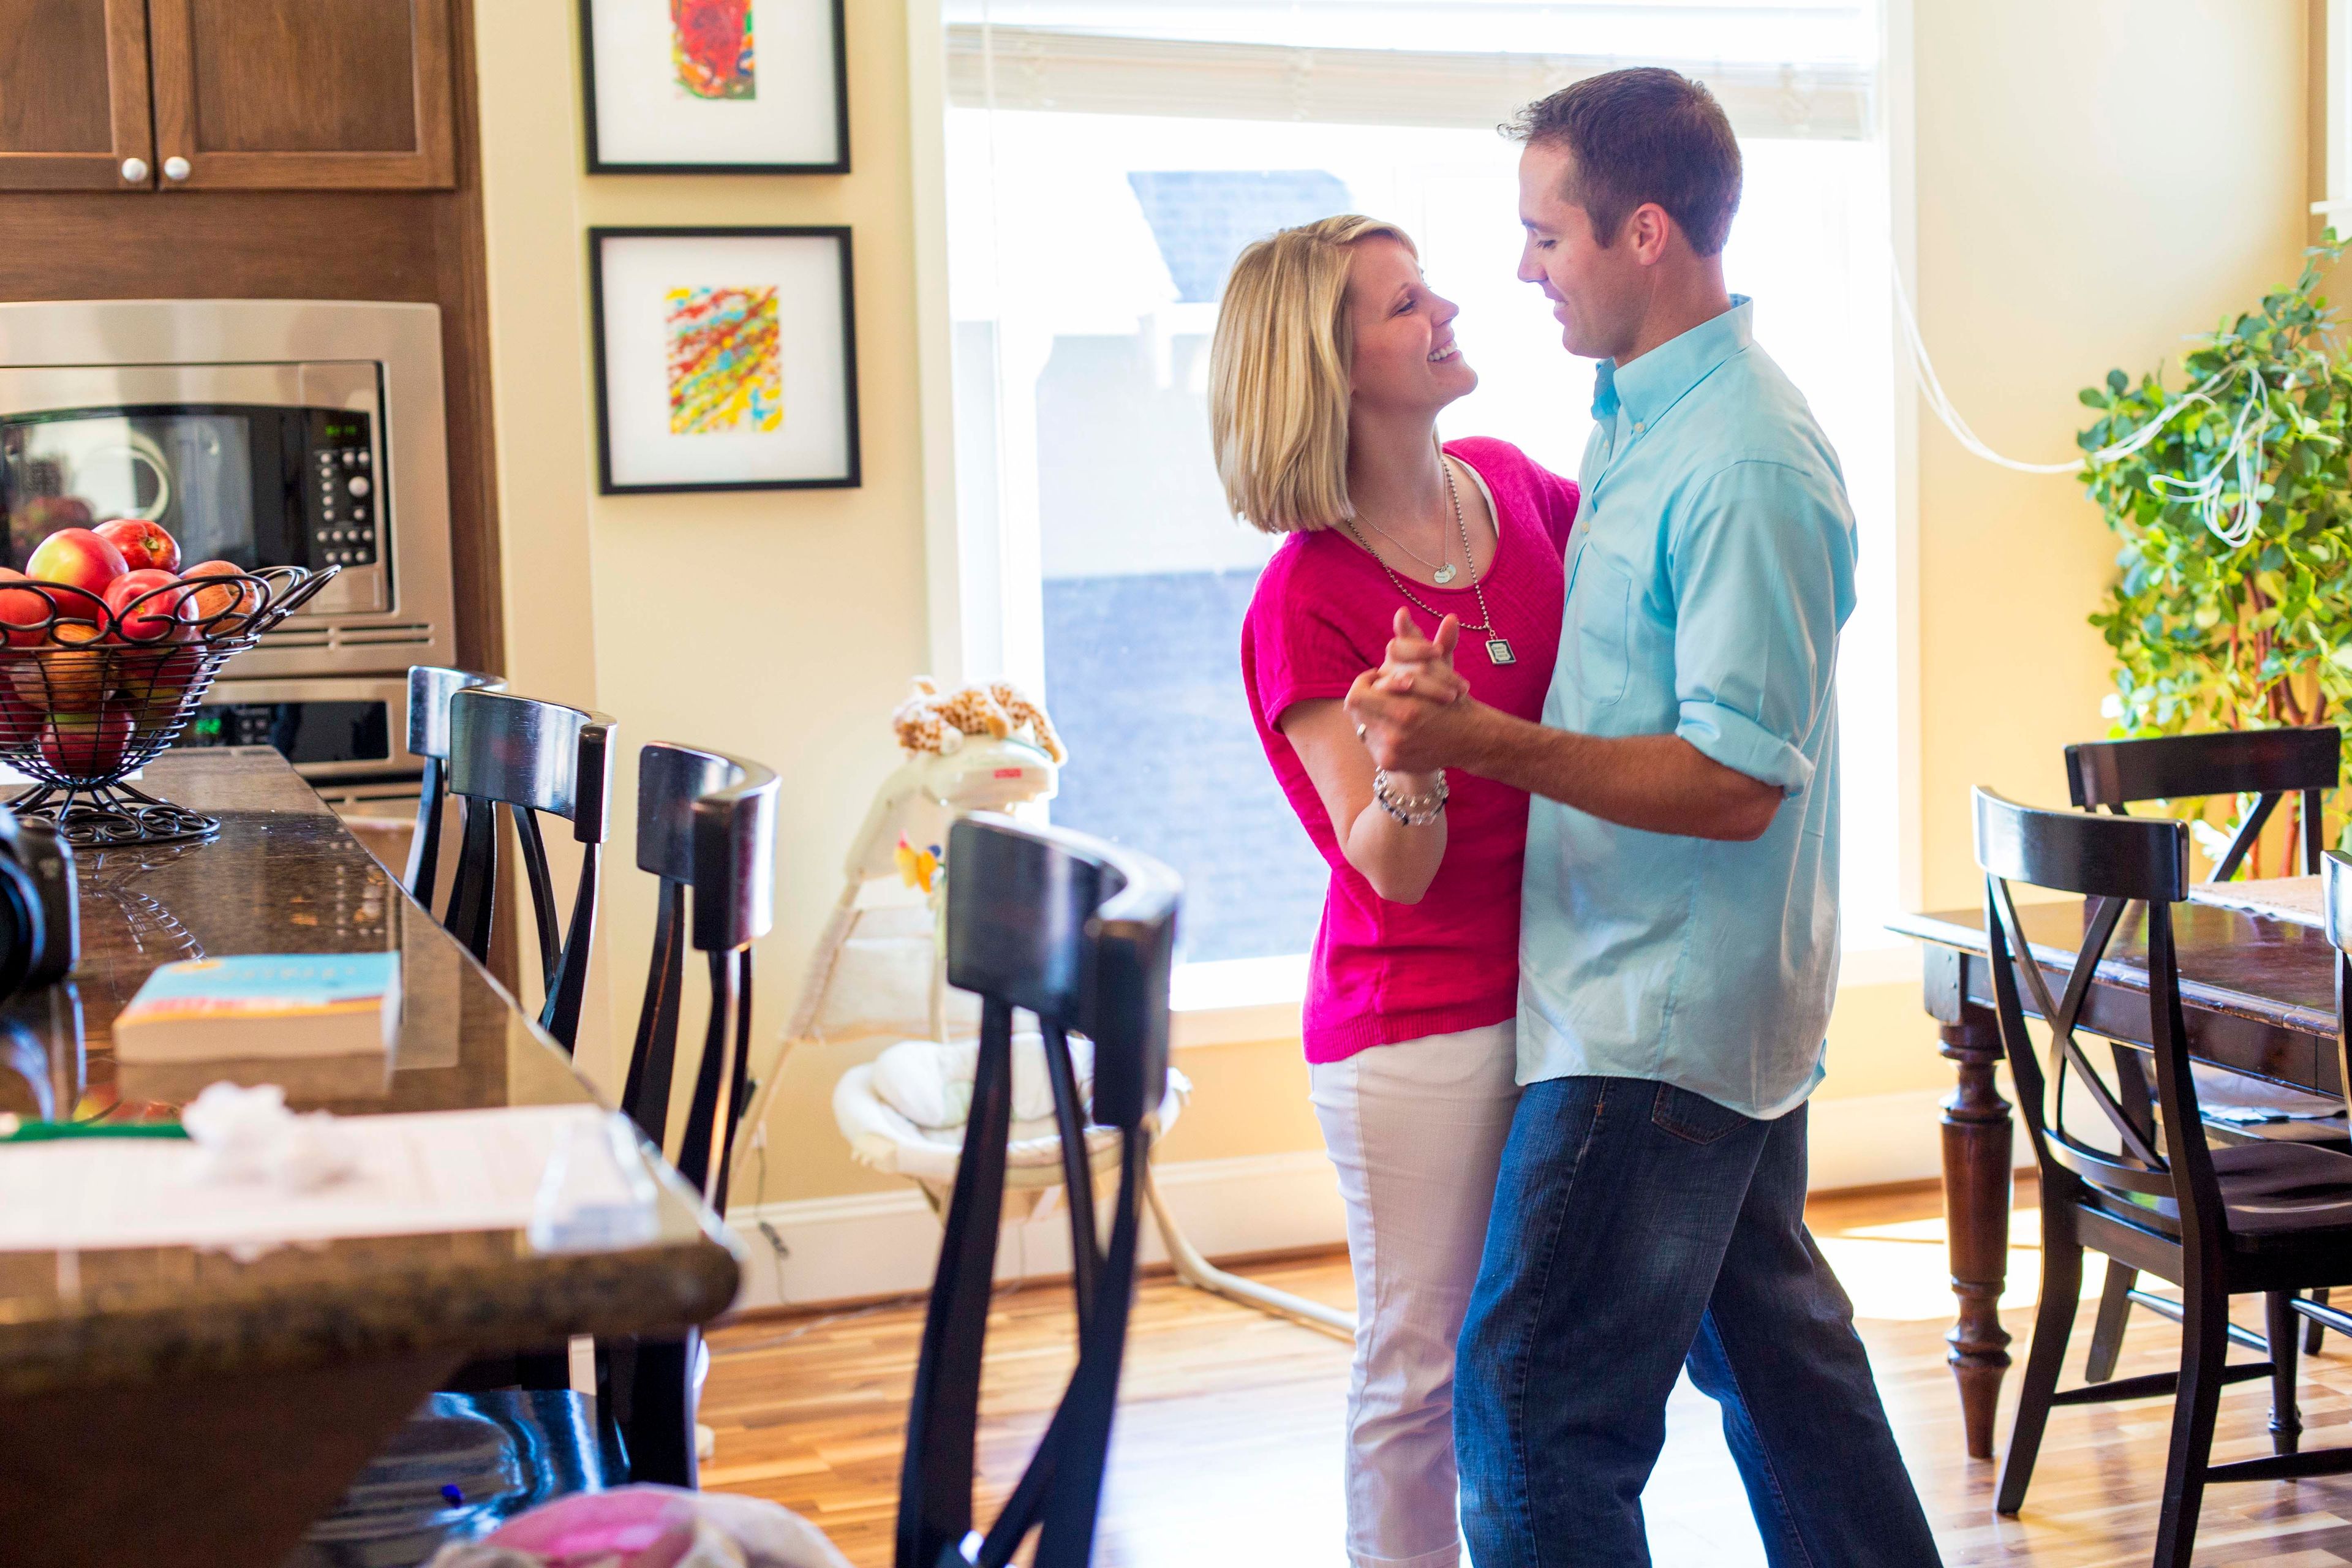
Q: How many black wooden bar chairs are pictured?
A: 4